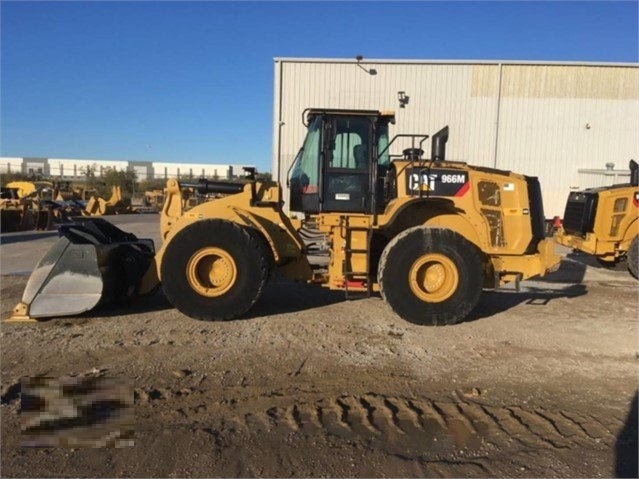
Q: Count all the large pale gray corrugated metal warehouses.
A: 1